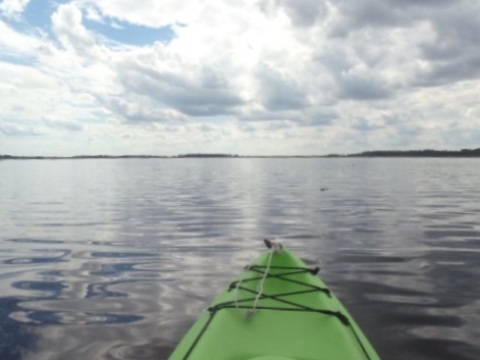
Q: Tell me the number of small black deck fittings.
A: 6